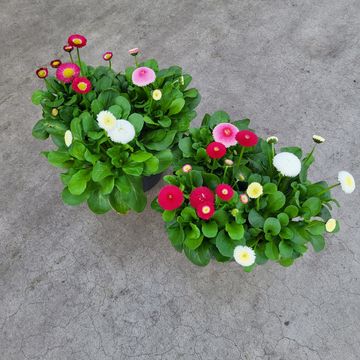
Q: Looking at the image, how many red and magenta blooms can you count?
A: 13